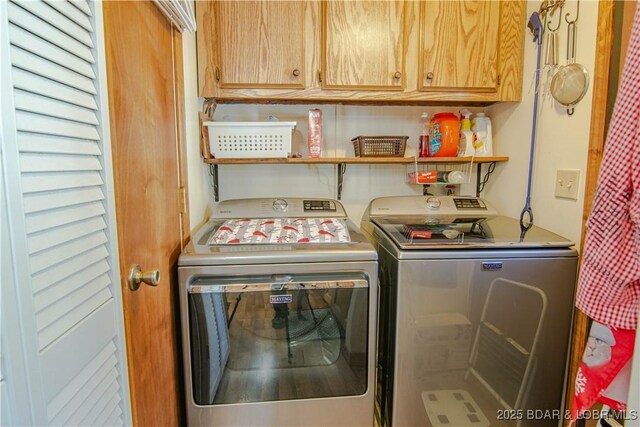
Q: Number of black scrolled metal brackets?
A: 3